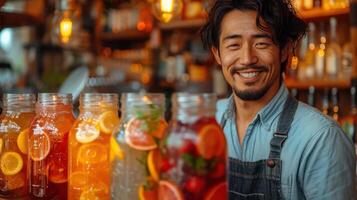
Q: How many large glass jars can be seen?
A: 5